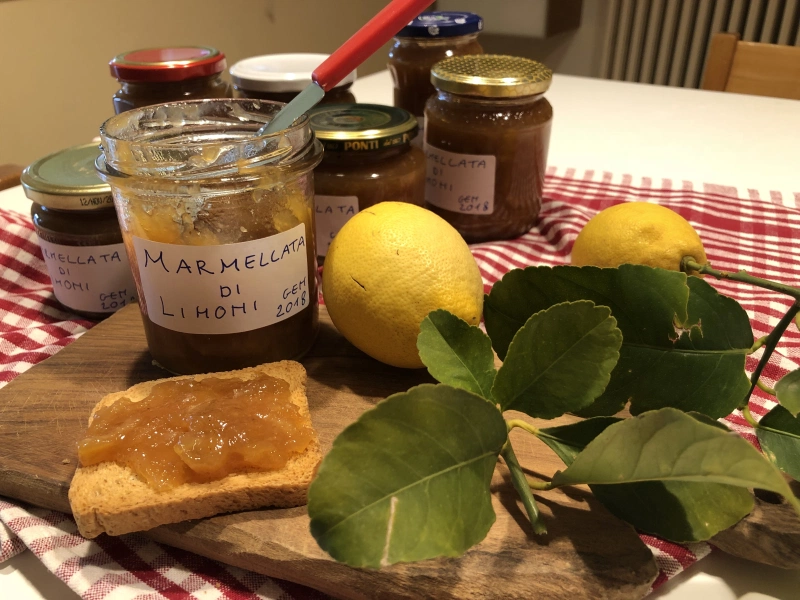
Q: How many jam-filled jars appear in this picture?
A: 7